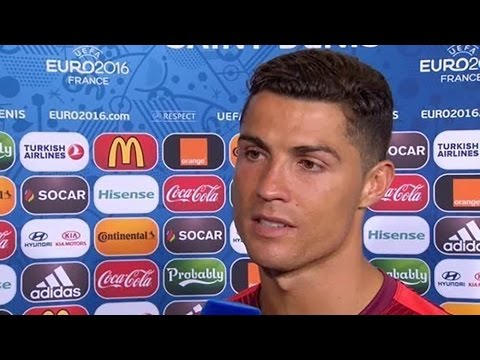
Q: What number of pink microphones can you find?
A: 0